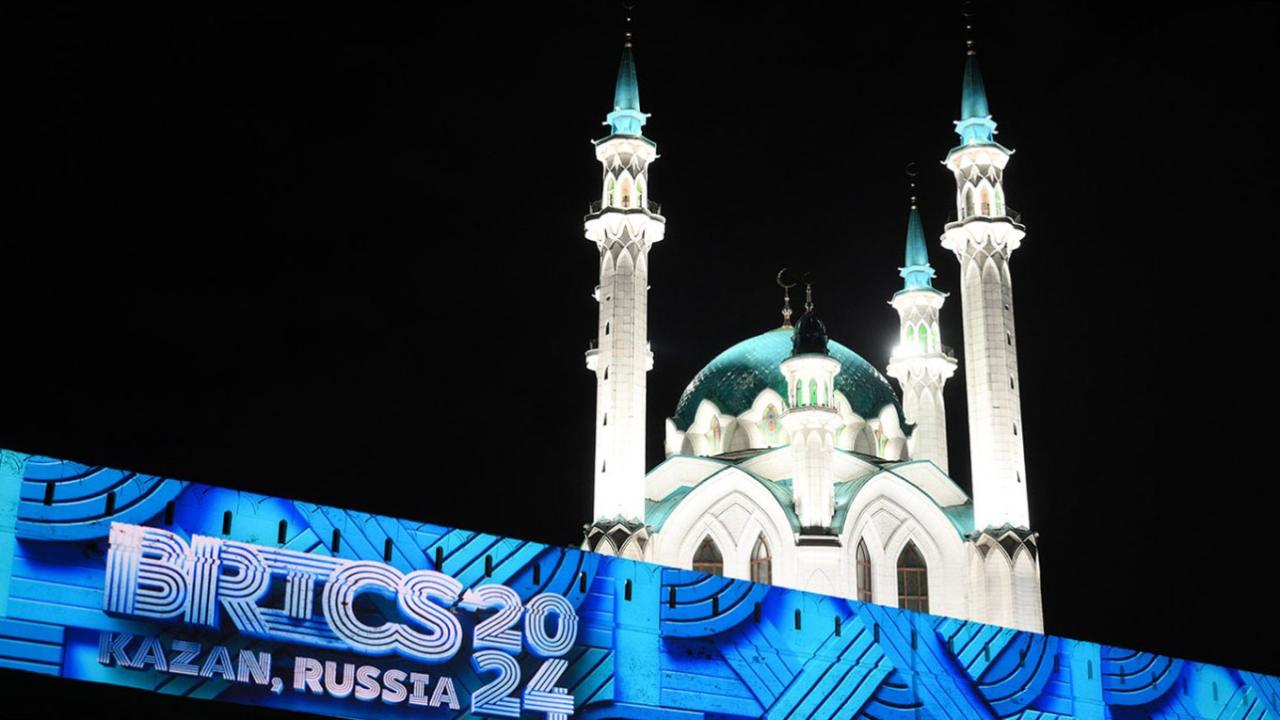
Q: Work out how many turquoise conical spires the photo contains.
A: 3